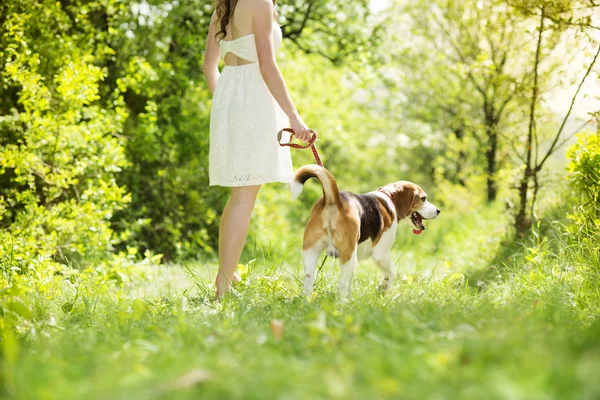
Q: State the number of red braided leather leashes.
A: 1